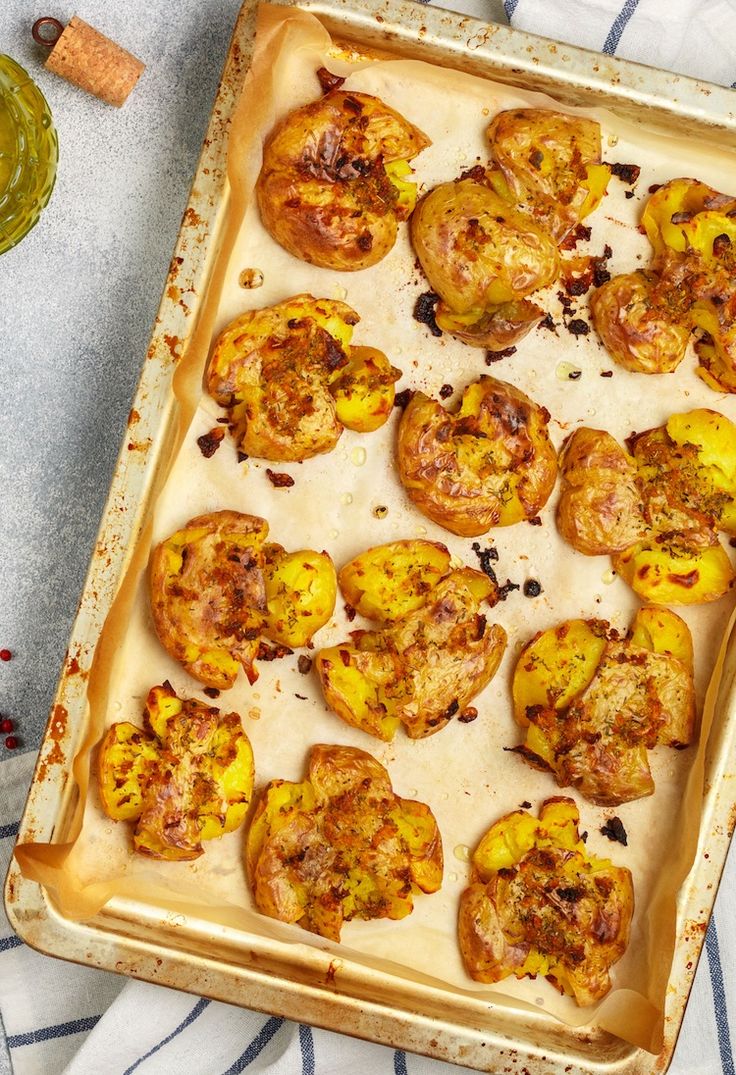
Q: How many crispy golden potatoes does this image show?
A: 12